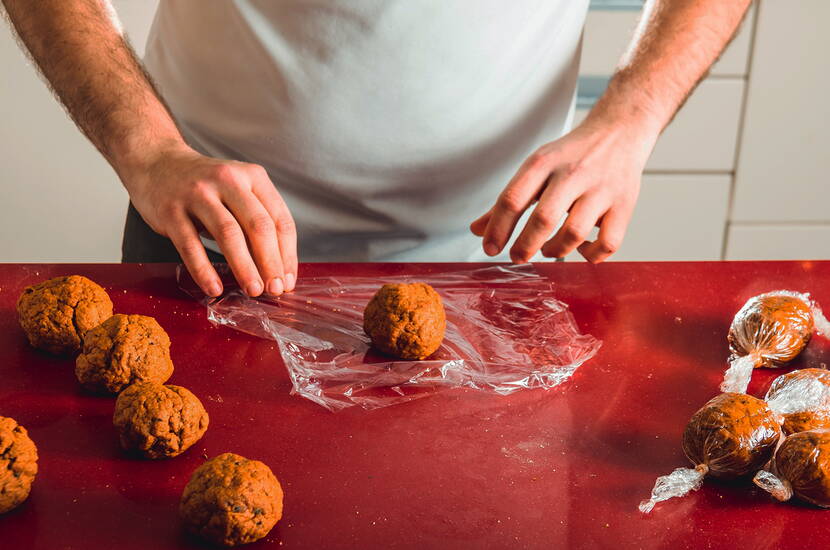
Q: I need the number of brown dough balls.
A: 10